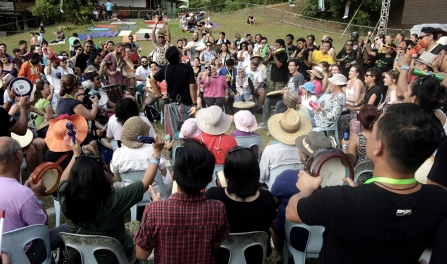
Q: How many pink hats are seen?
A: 2